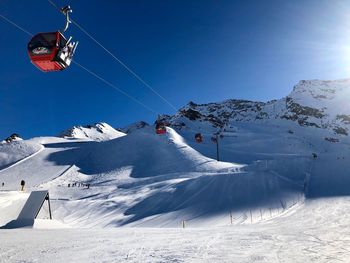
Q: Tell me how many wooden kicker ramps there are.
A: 1